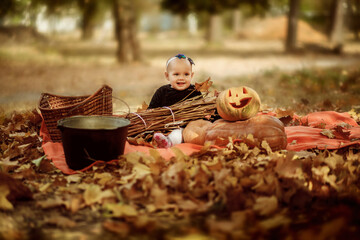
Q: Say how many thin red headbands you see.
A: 0